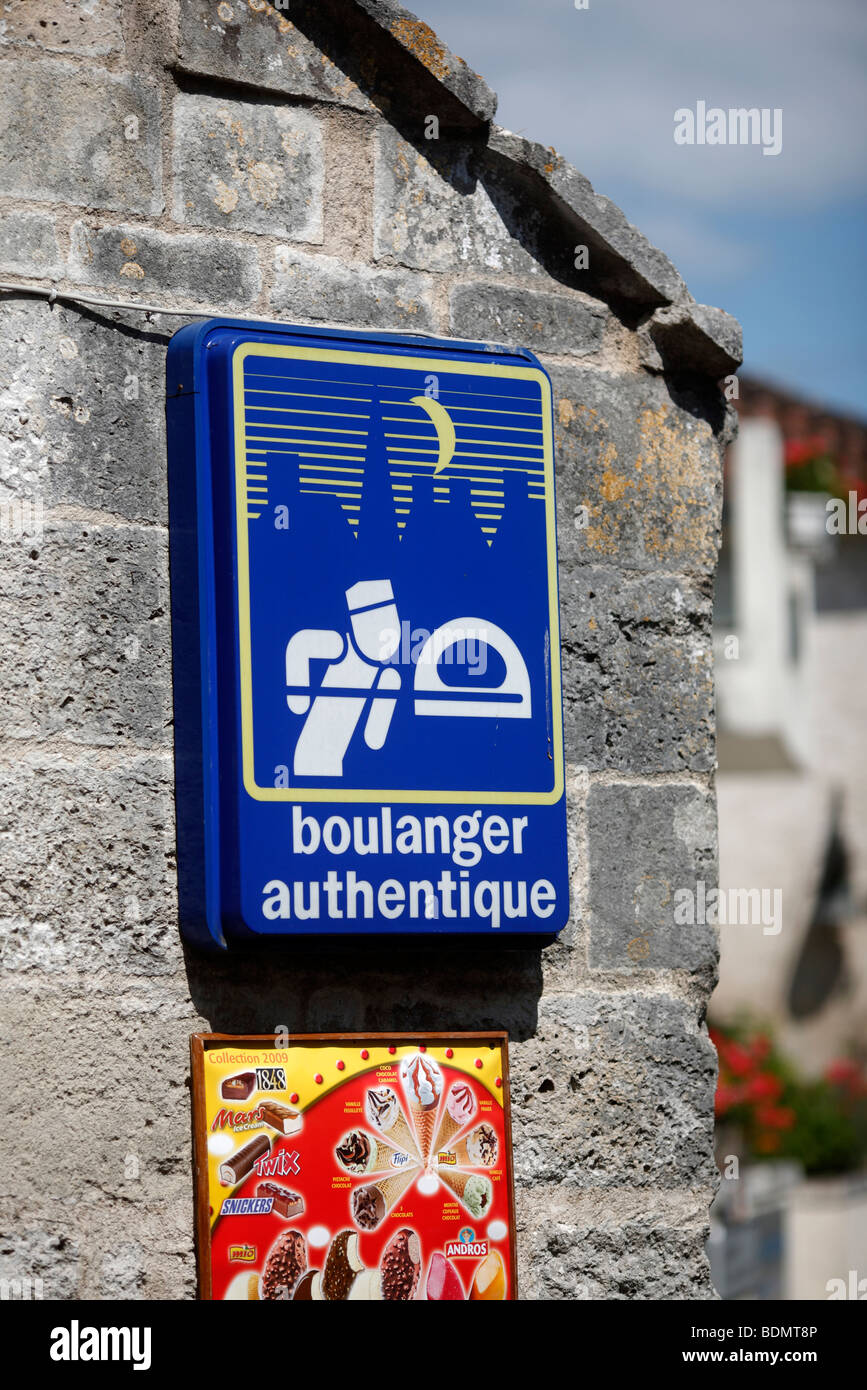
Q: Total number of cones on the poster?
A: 7